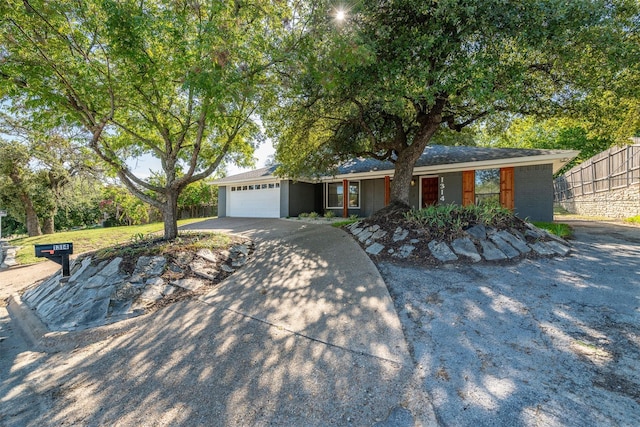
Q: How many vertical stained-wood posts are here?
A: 2